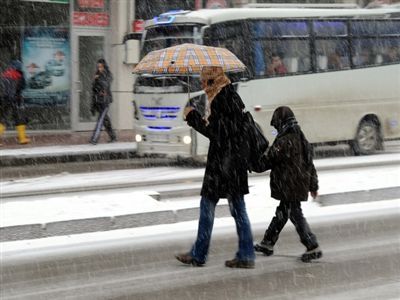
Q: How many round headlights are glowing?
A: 2